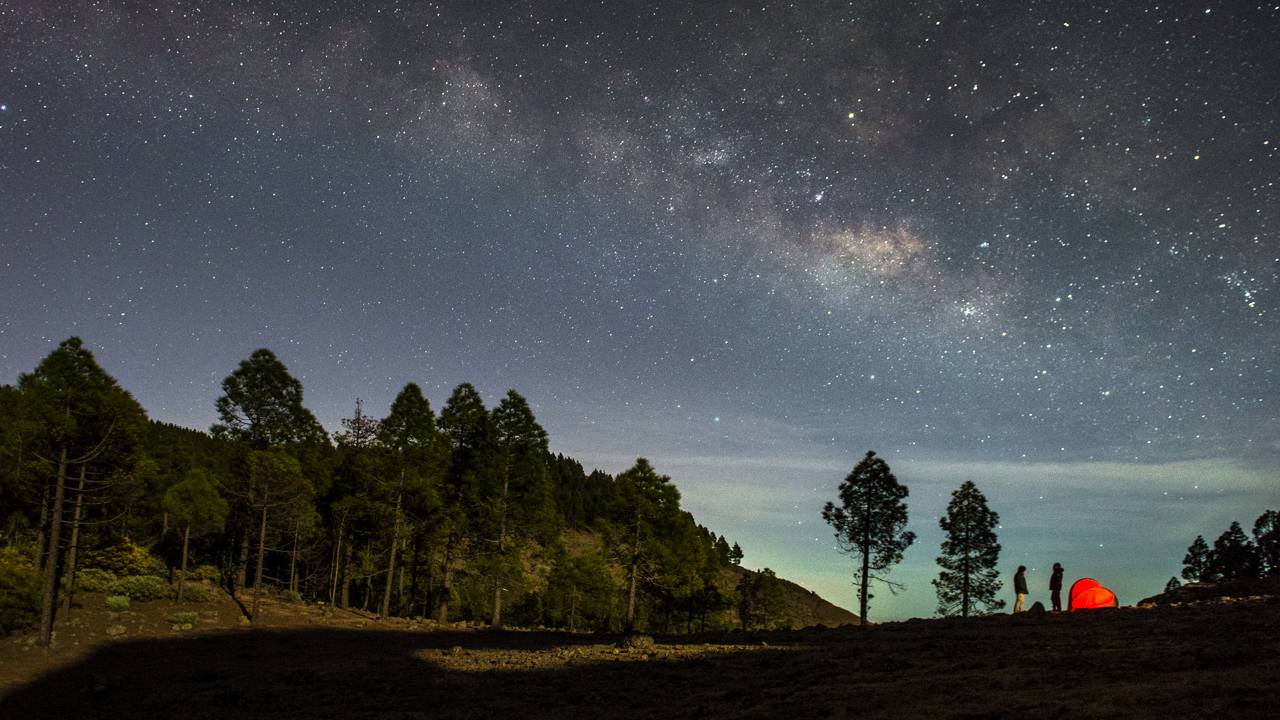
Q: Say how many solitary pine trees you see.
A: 2